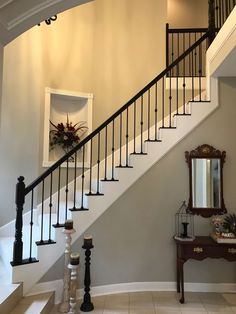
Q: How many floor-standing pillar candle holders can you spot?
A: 3